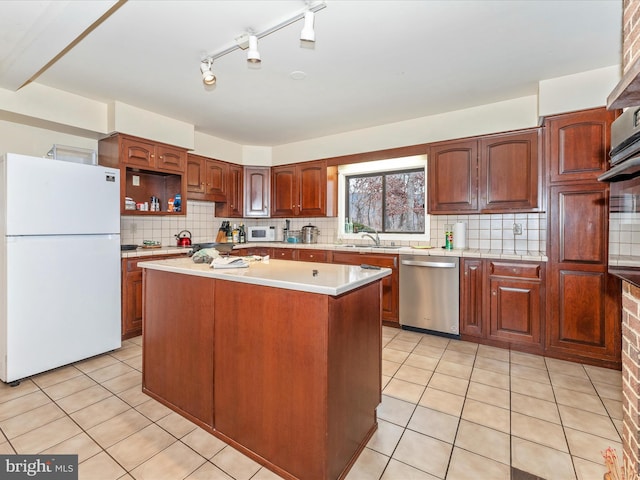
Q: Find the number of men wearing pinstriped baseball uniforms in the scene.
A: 0